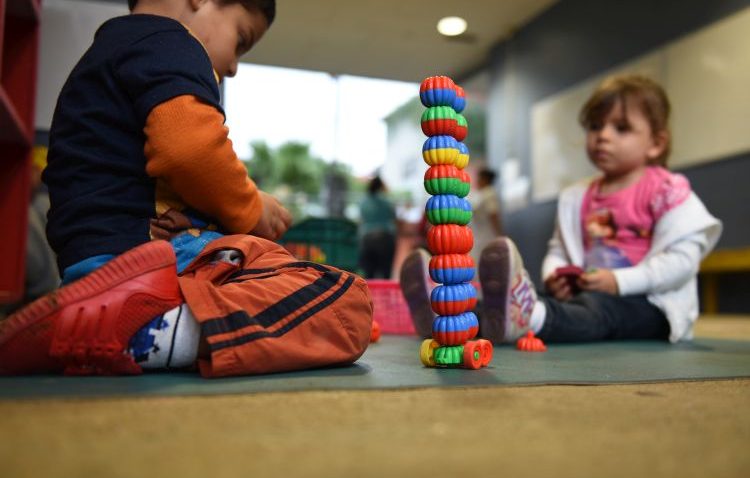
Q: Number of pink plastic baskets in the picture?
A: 1